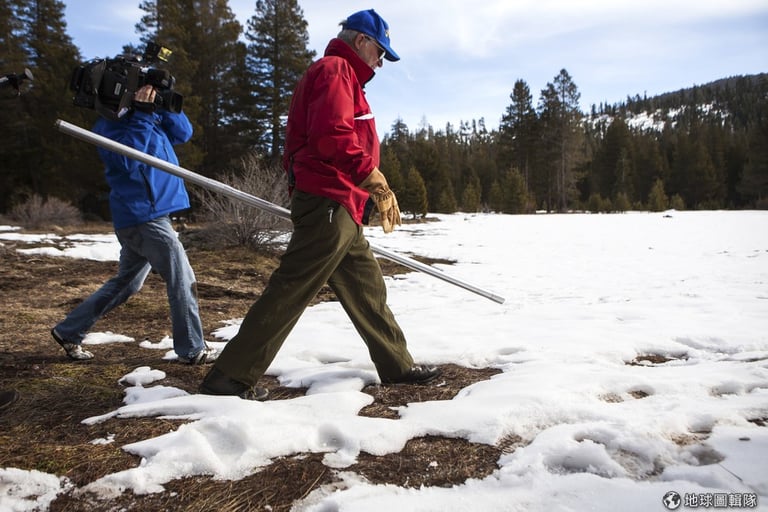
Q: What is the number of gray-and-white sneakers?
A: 2